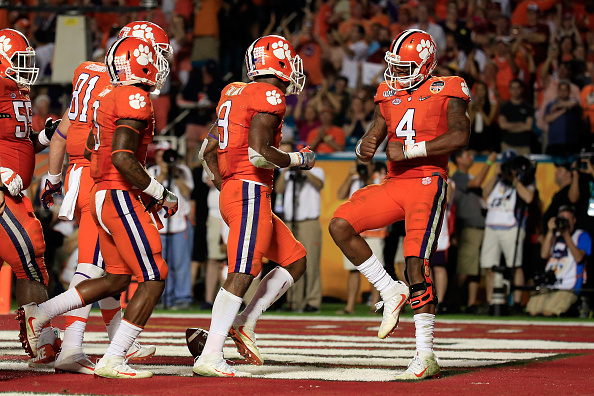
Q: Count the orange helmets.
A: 5